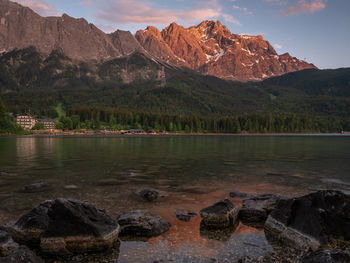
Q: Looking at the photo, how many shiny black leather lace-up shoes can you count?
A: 0